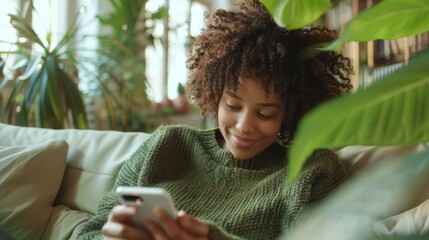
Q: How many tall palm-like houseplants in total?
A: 2